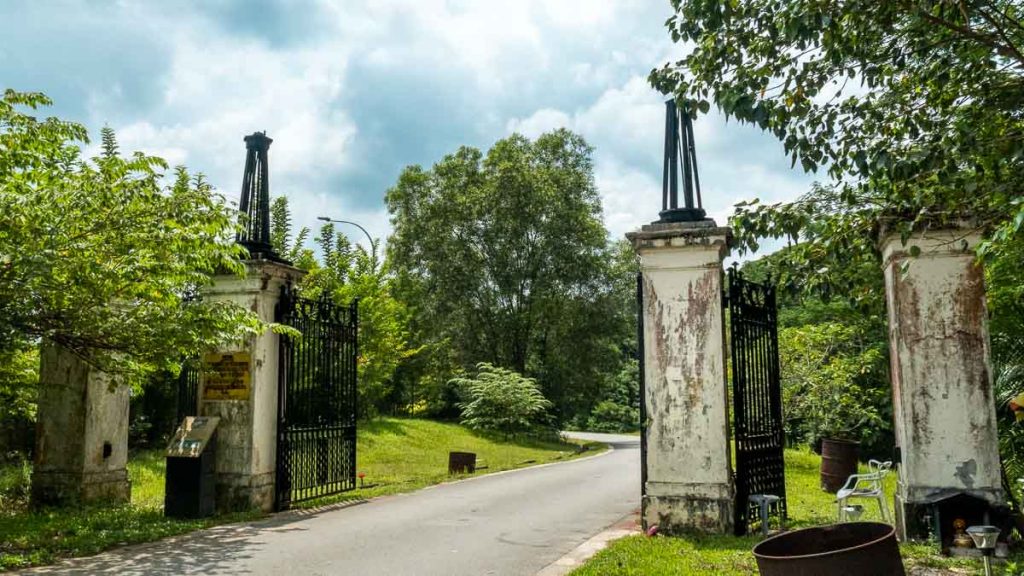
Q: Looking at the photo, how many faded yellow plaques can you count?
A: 1